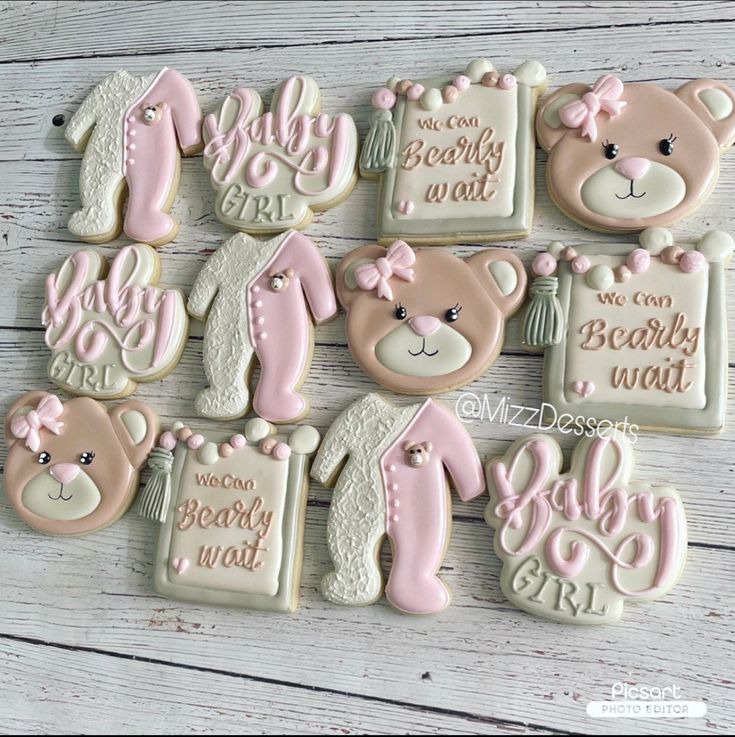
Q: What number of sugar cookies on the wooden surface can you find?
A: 12